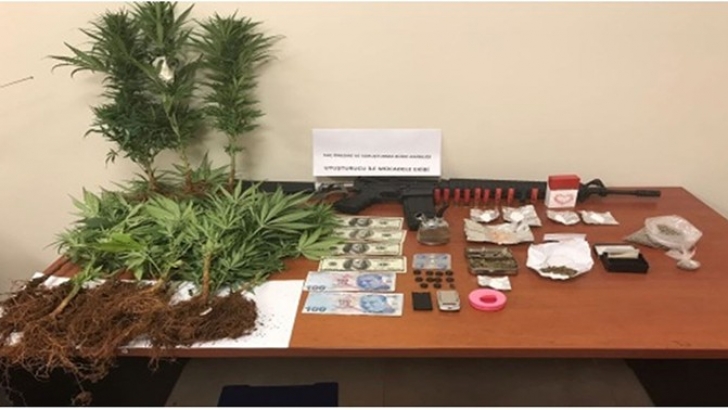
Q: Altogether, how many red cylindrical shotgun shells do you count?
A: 9